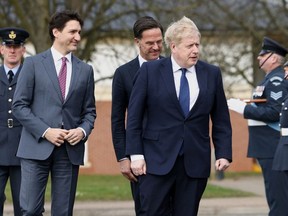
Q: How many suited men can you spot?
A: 3